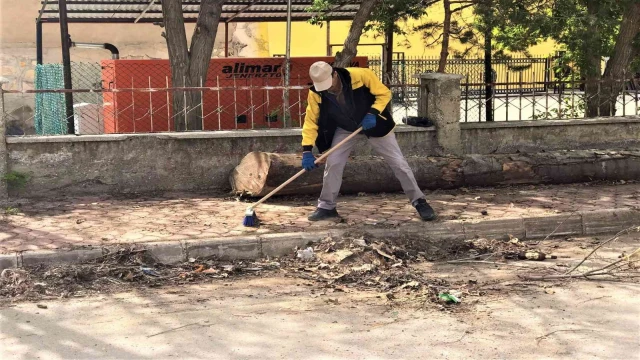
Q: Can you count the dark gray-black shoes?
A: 2